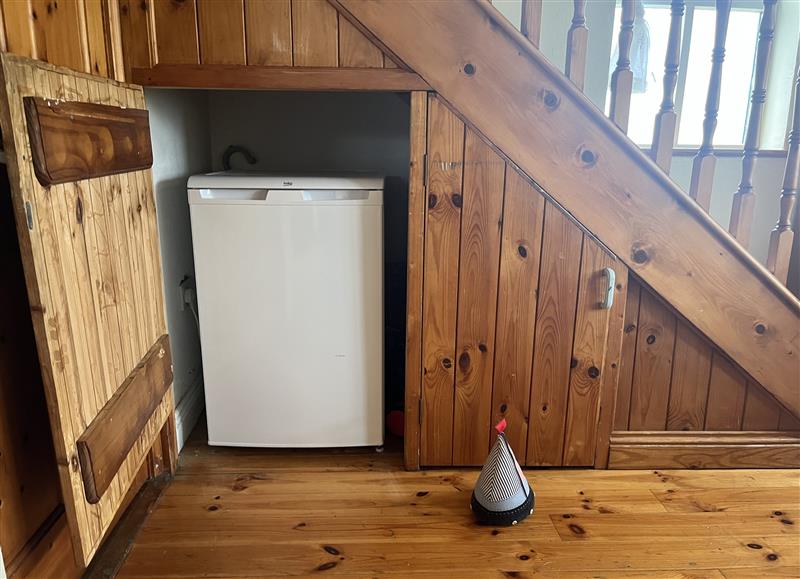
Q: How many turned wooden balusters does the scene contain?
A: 7